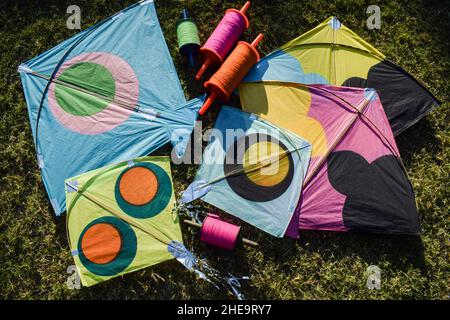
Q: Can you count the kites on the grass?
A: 5